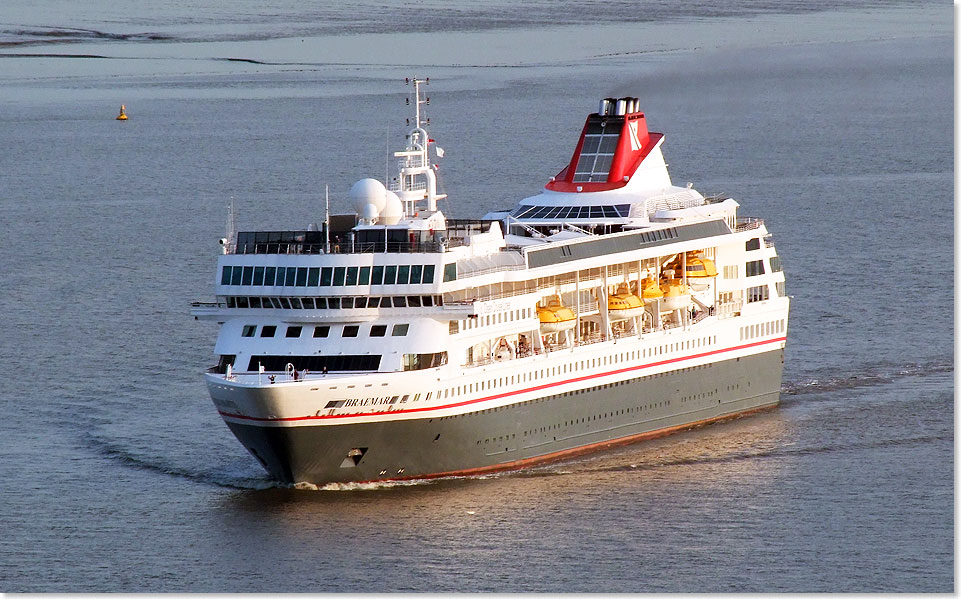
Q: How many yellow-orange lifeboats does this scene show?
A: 5